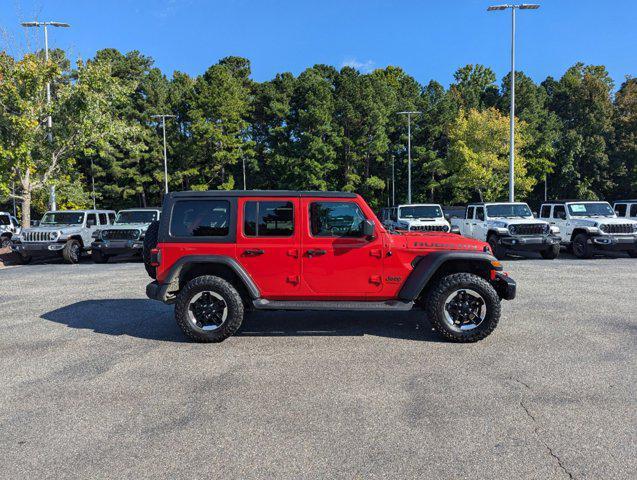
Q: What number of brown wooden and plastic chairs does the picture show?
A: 0